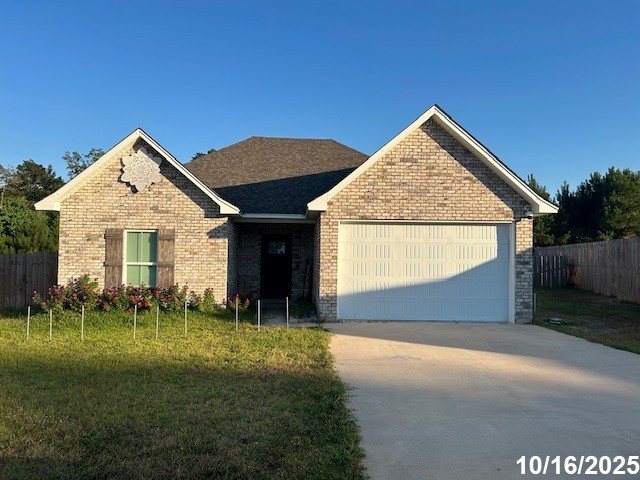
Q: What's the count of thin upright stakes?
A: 9